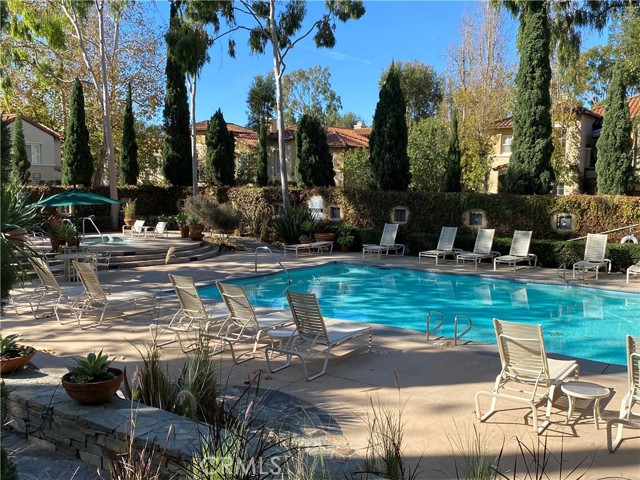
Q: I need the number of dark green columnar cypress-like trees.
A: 11